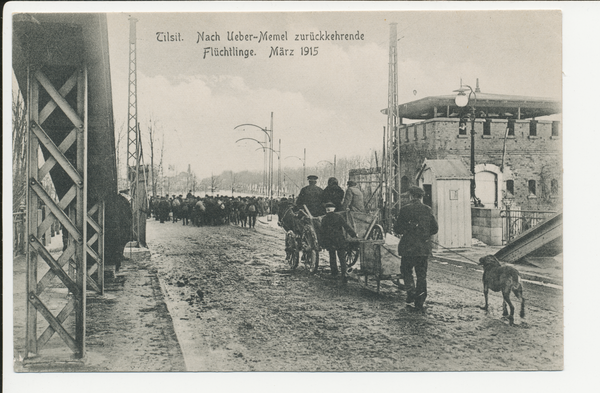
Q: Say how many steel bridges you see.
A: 1